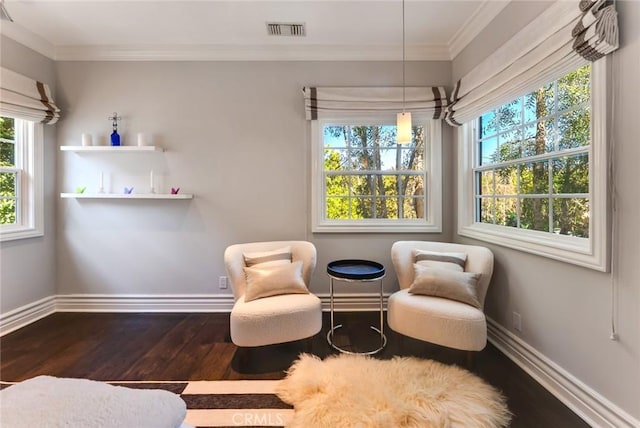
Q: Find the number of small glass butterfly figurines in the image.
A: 3